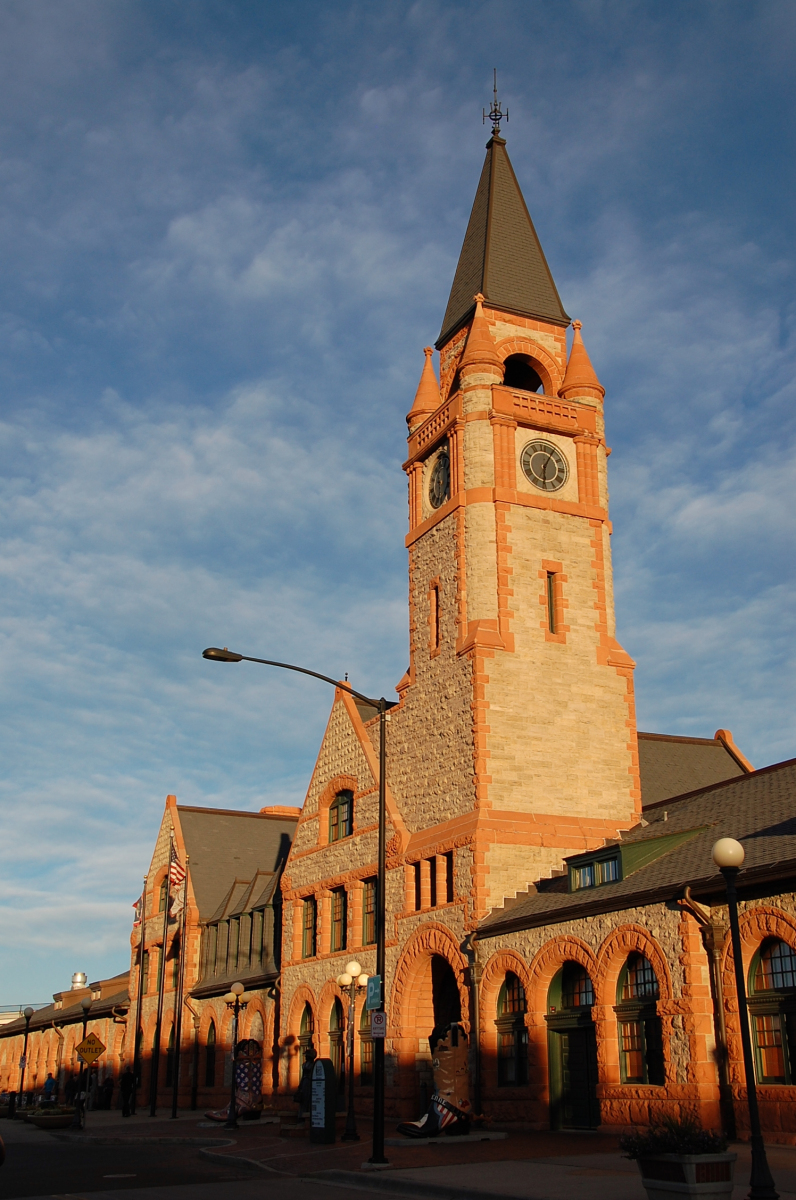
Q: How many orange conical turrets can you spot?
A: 3